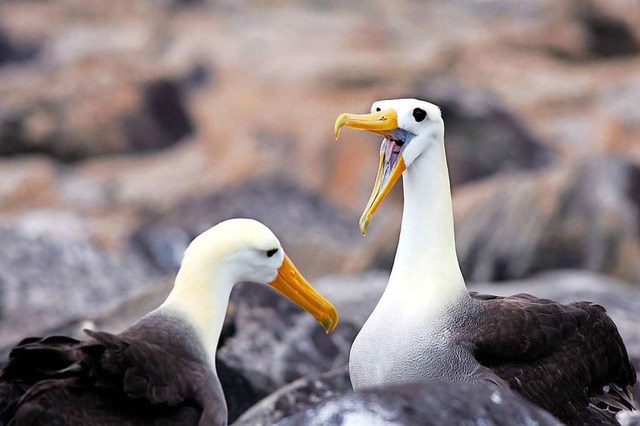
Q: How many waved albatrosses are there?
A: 2